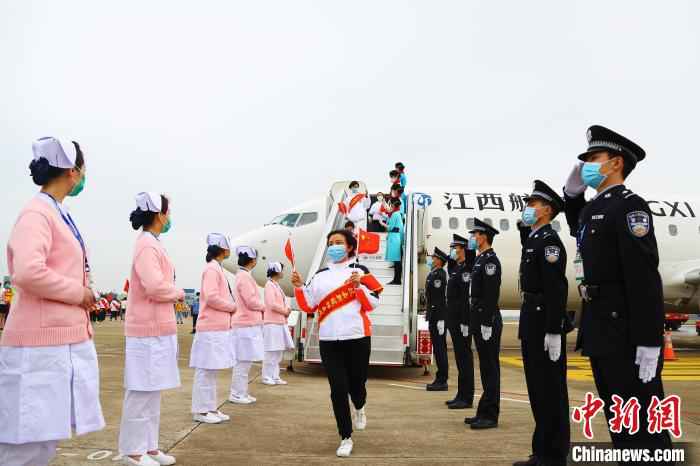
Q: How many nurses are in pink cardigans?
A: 5